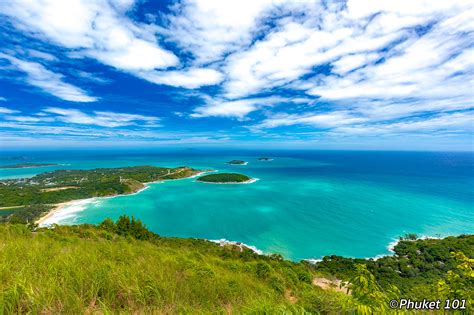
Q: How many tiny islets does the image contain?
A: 3